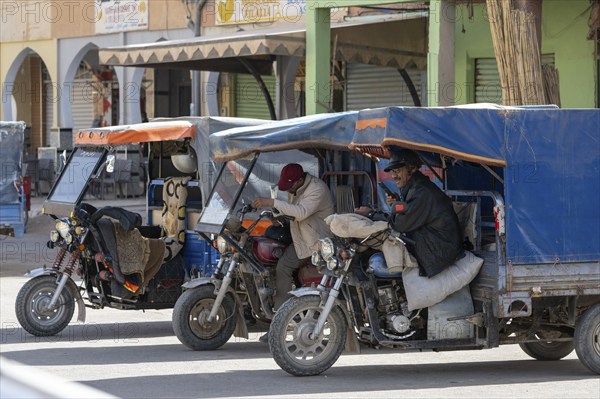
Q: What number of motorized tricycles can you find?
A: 3